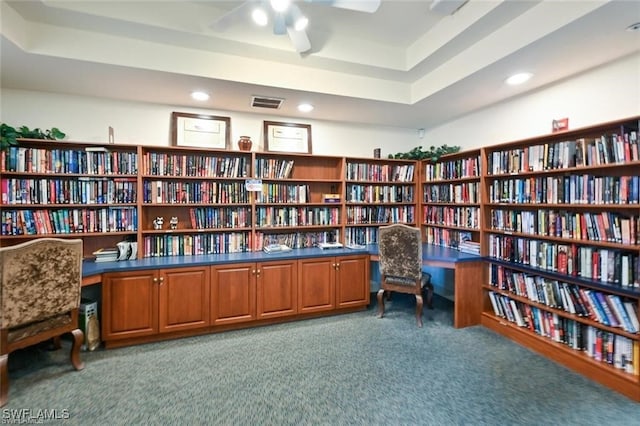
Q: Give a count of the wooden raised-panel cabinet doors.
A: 6